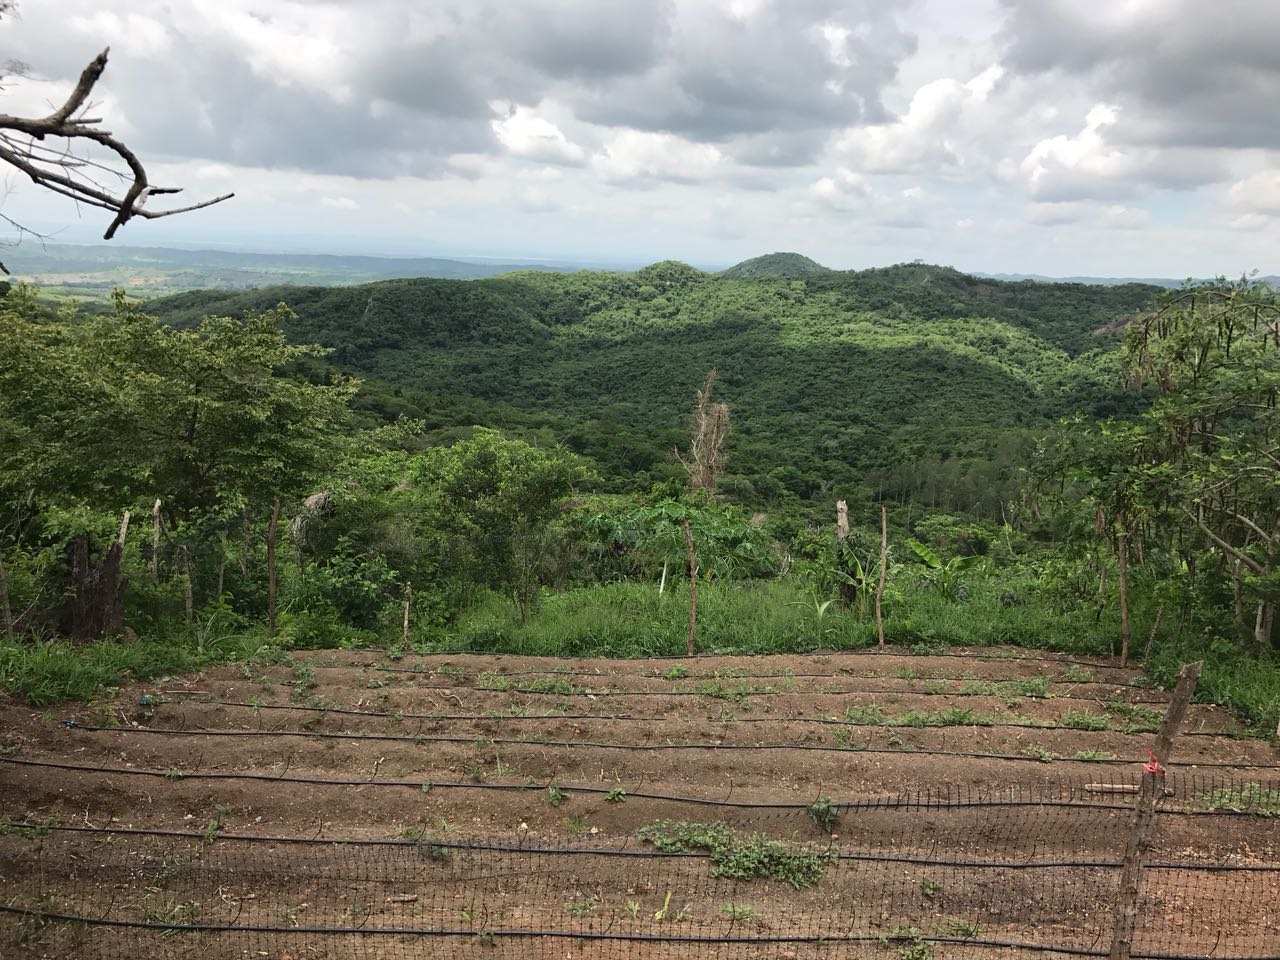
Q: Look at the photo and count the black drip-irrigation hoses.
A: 8